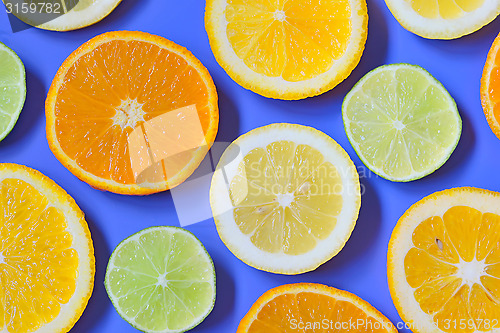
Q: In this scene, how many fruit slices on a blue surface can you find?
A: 12